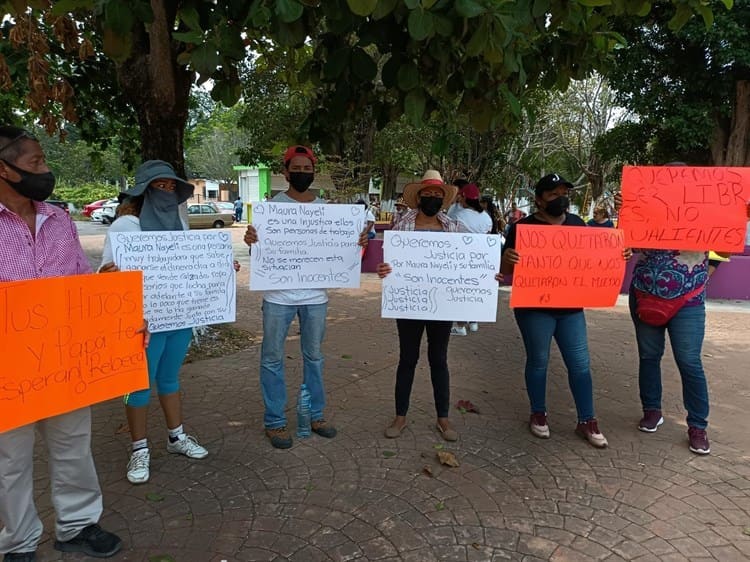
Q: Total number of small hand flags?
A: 0